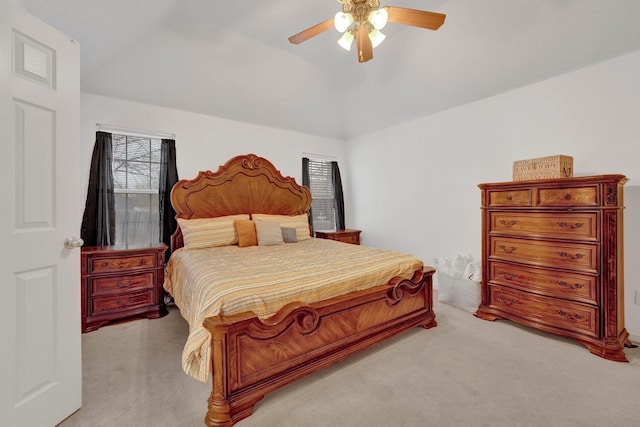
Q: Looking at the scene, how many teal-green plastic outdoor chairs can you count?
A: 0